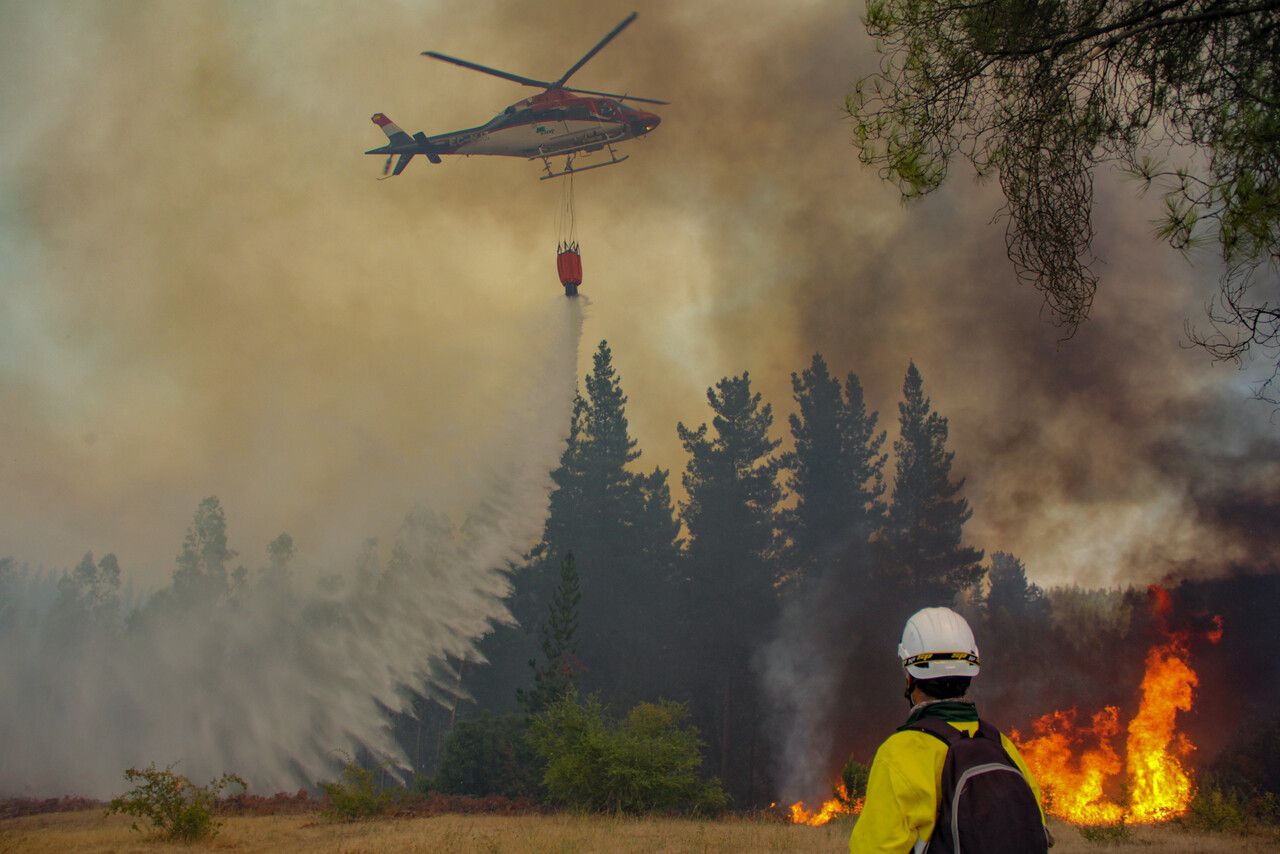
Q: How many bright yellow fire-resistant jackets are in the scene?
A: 1